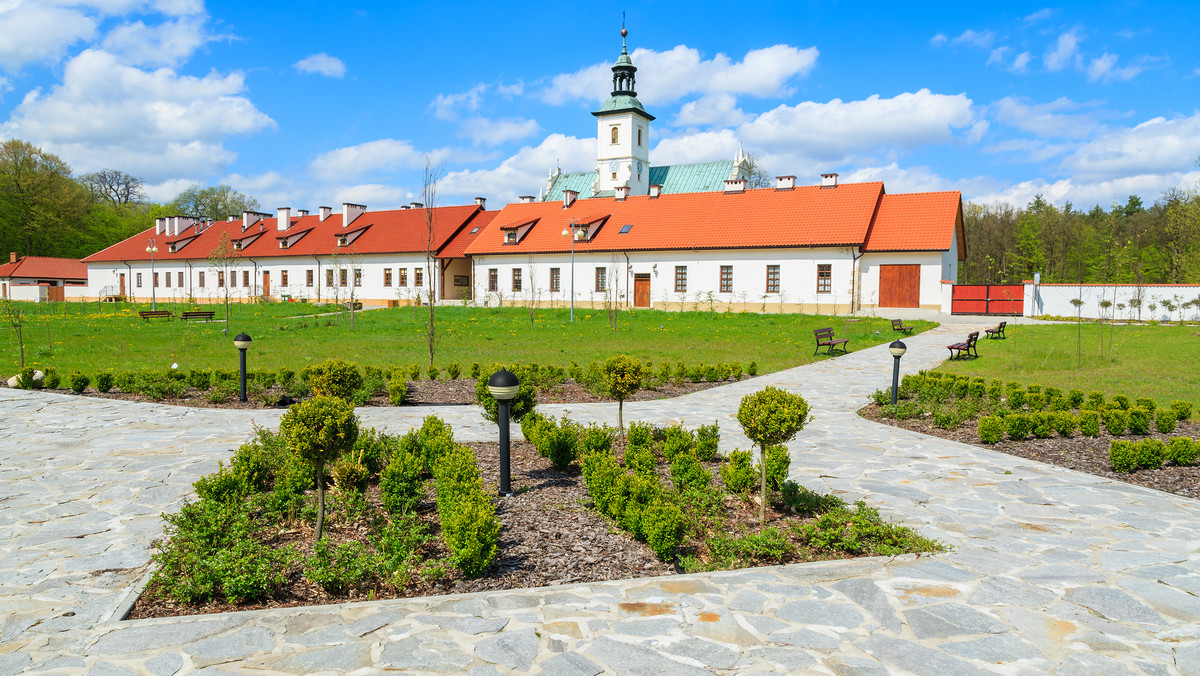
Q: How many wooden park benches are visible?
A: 6